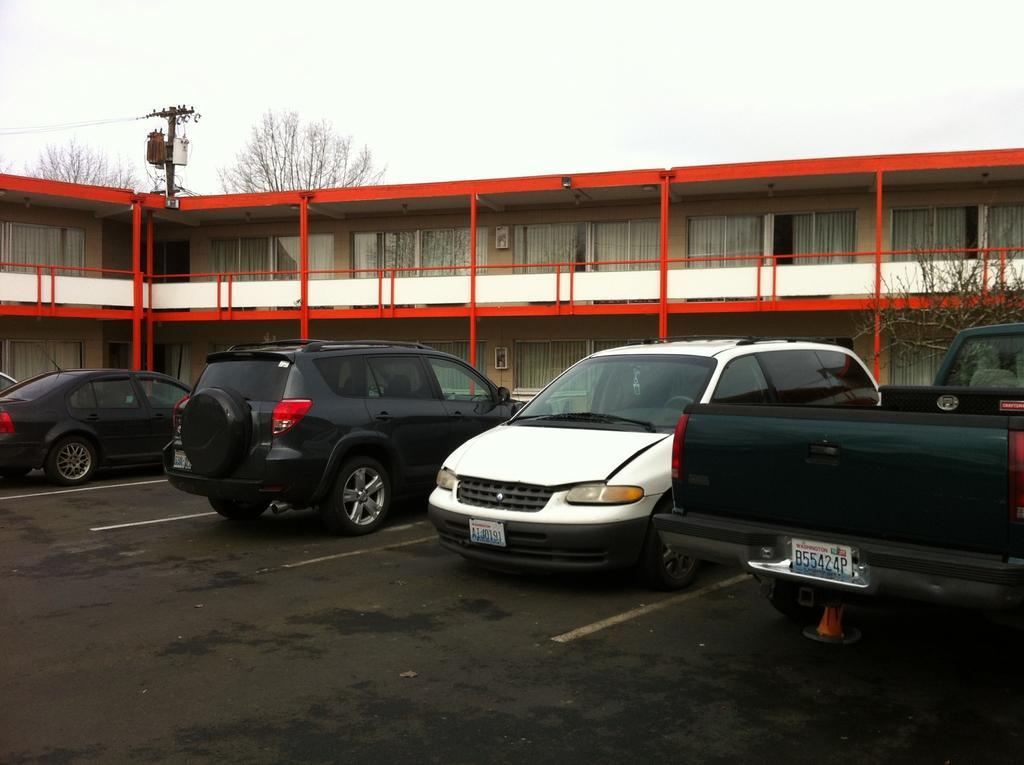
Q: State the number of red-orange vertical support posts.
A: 6